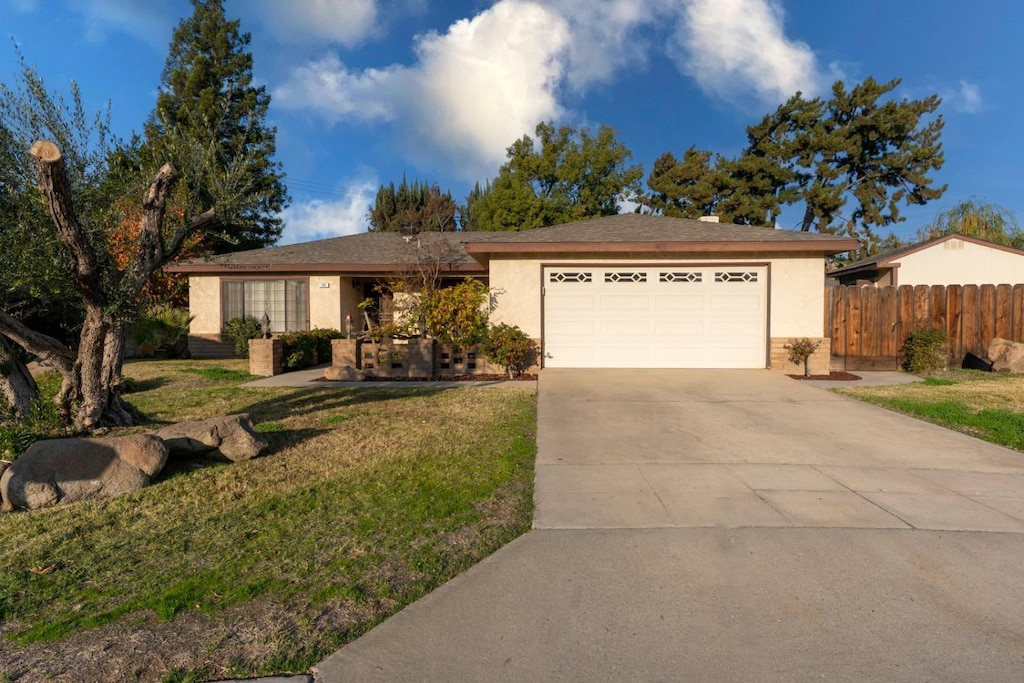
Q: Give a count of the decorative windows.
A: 4